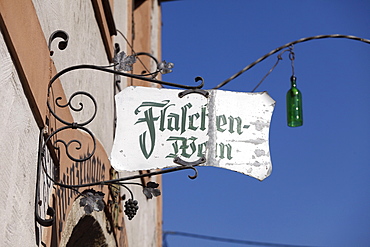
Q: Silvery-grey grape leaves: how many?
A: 4